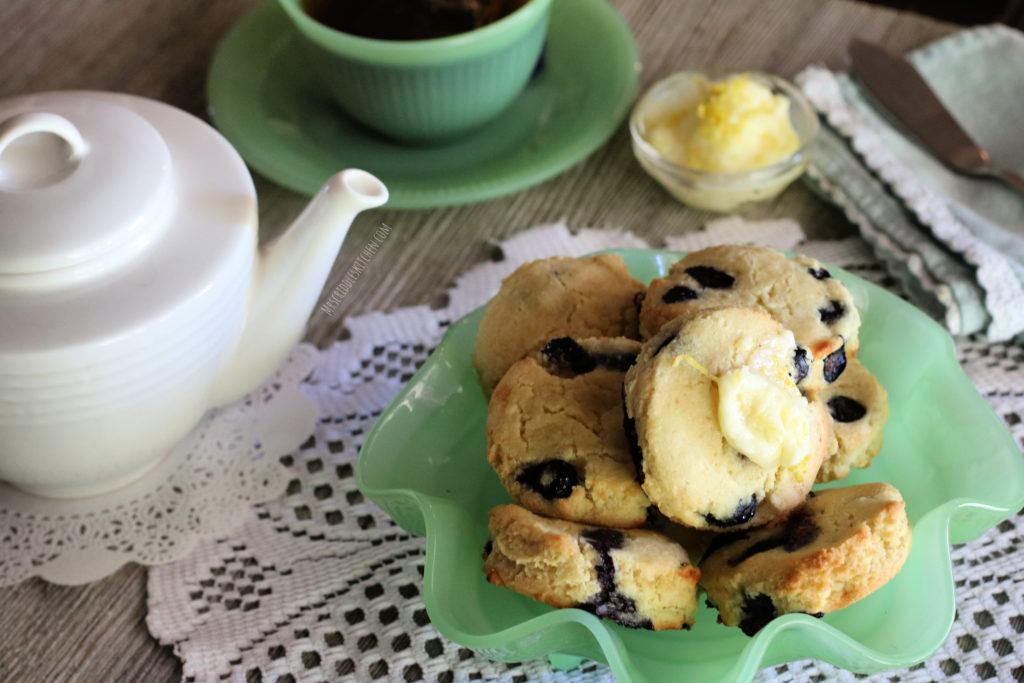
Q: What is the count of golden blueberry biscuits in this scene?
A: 7